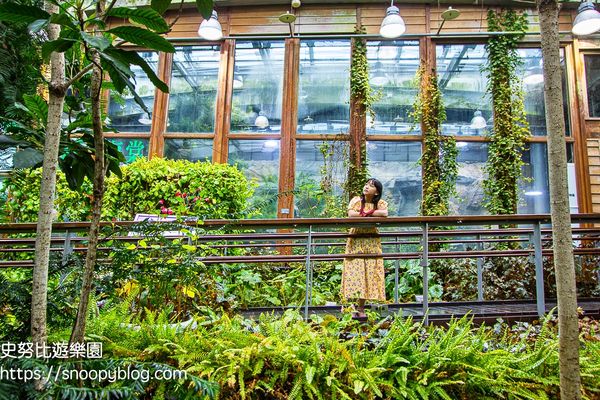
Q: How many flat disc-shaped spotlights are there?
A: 2